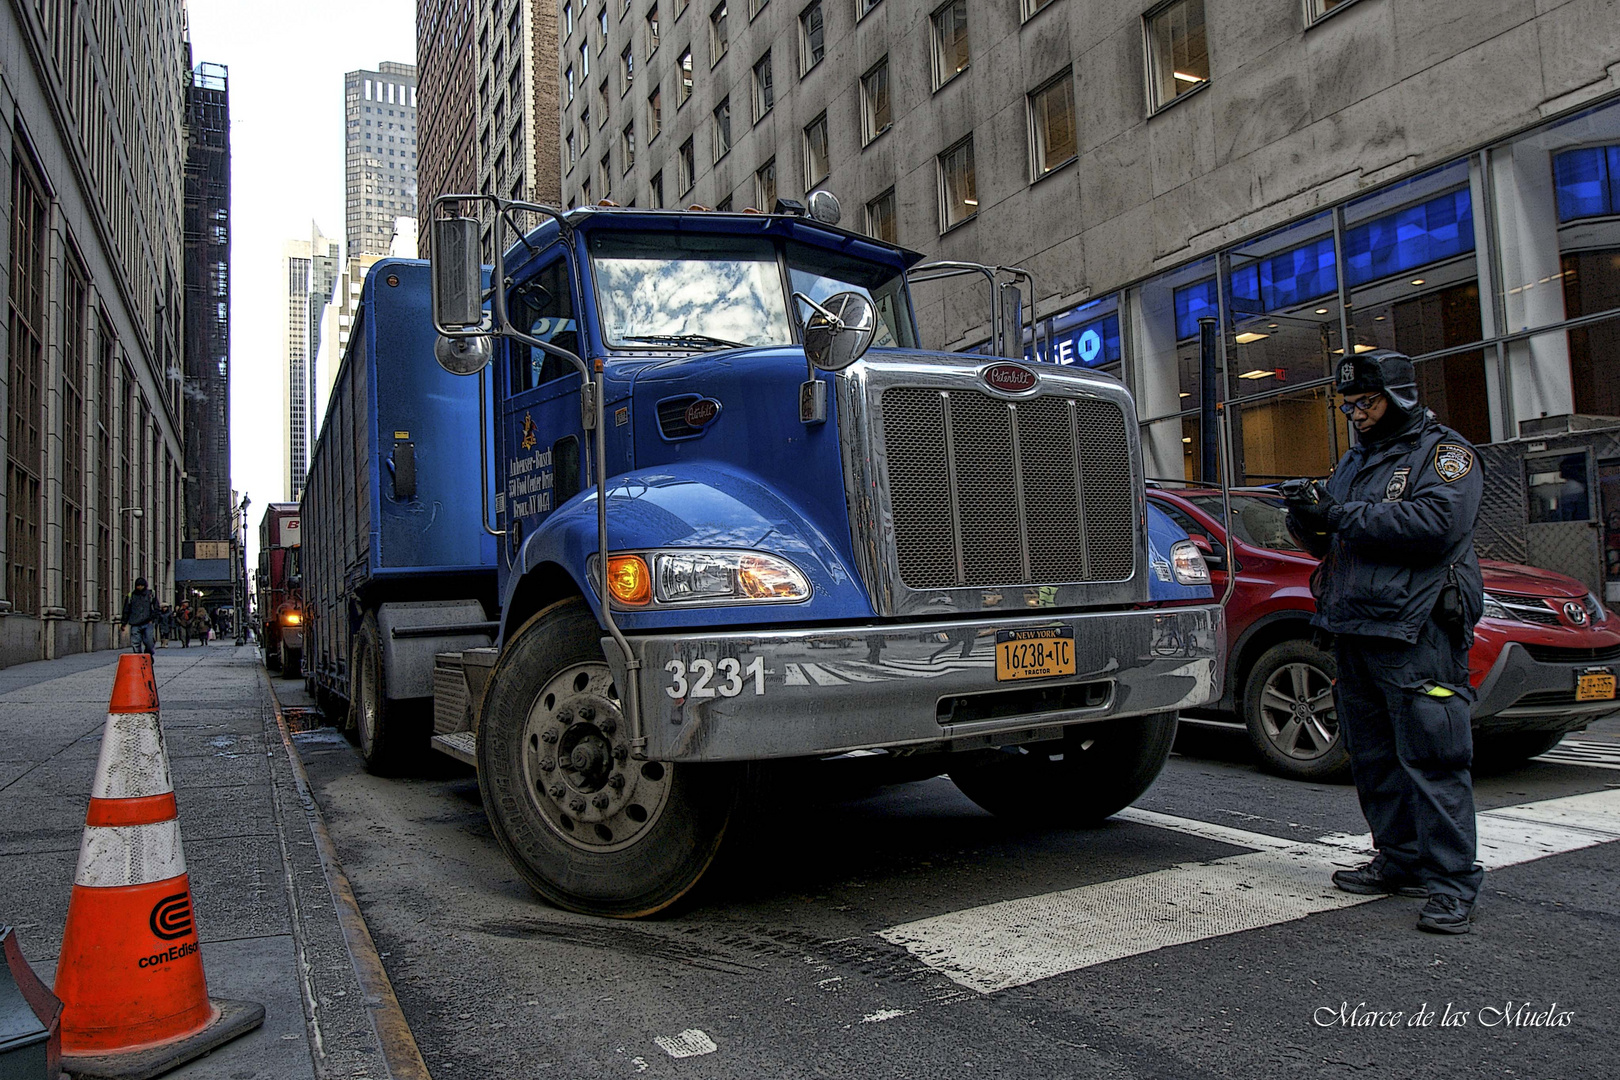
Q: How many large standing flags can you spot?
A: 0